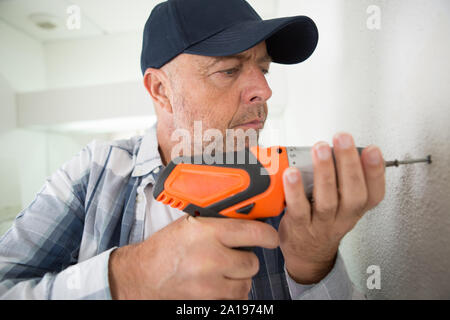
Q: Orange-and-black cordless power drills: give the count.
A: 1